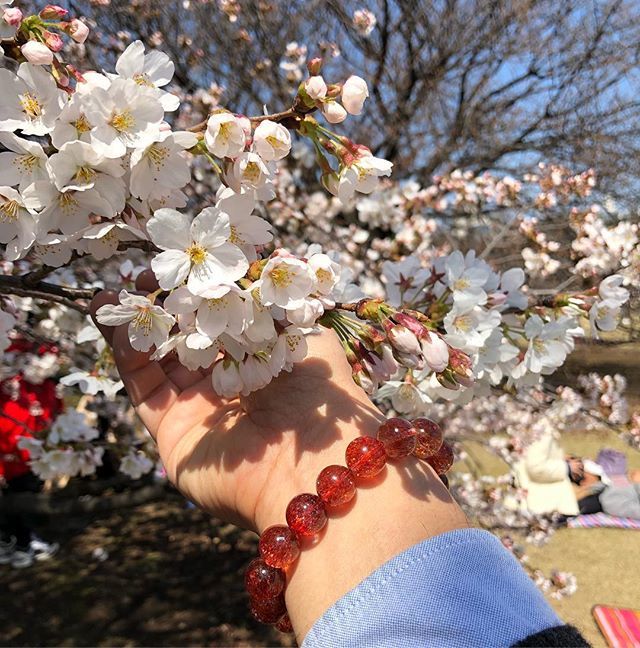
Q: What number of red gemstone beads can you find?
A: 10